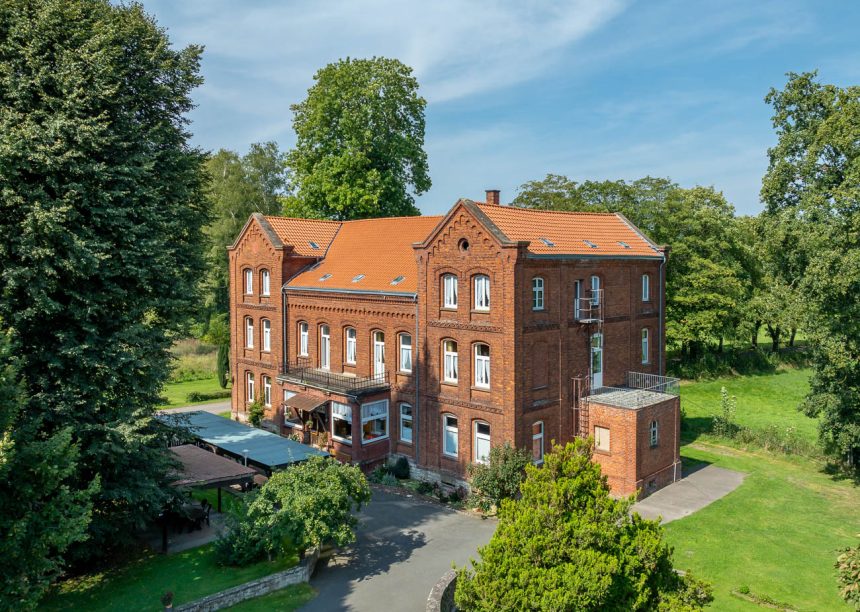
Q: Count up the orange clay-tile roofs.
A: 3